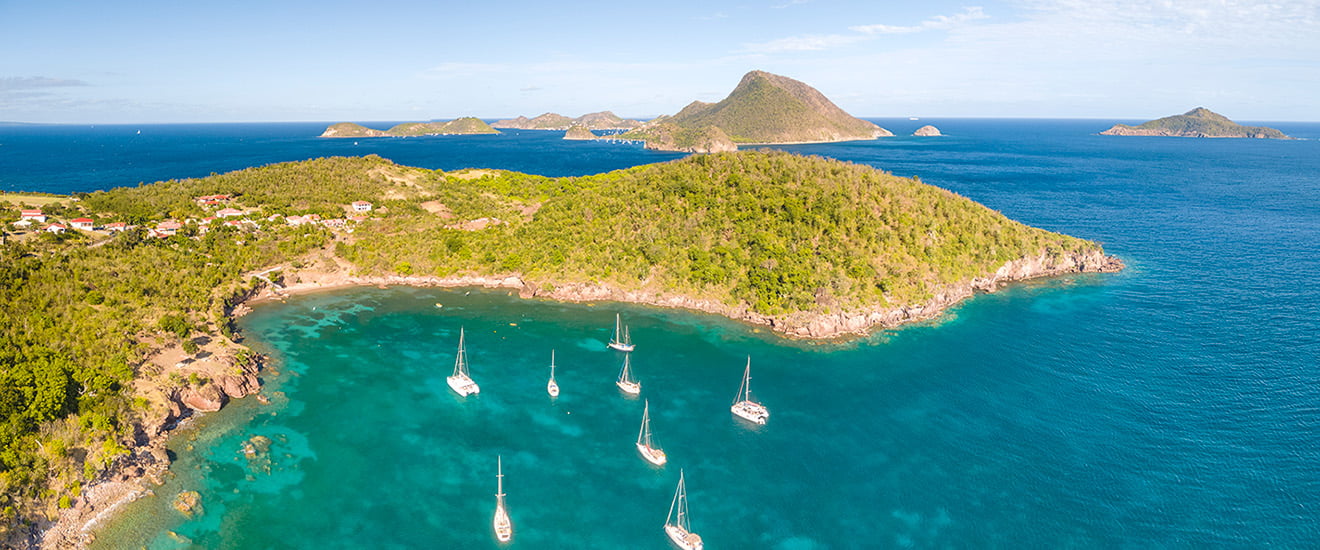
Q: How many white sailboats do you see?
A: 8